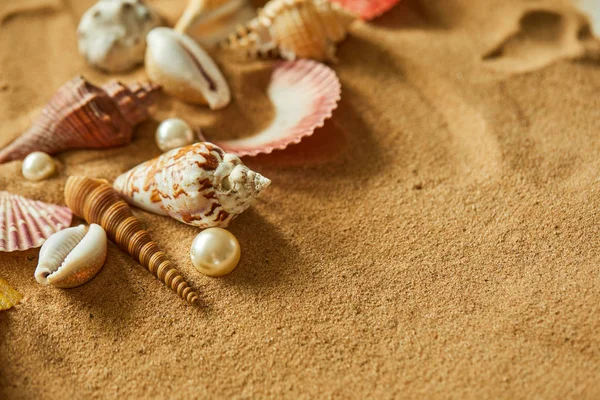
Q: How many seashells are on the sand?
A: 12